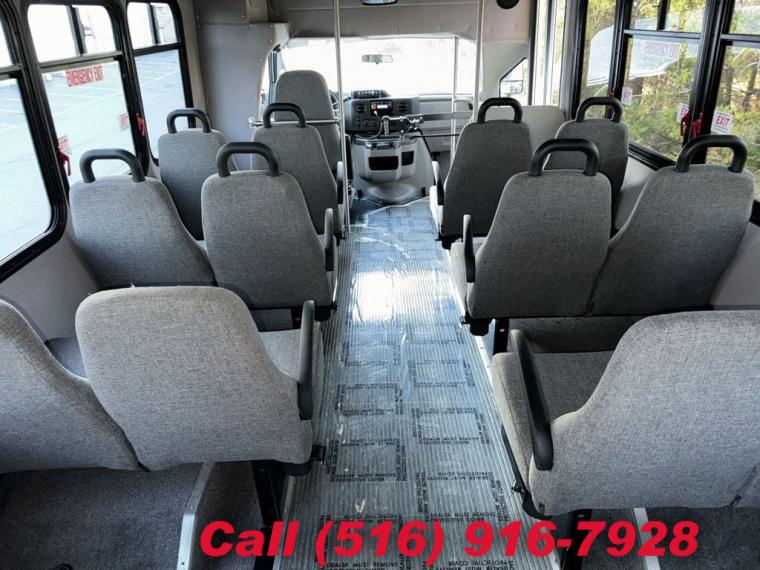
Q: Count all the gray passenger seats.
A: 11